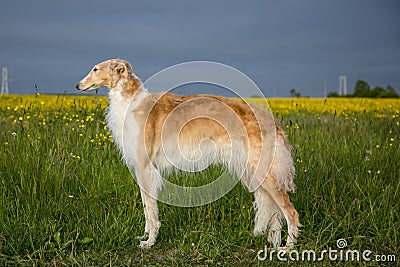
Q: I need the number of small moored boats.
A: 0